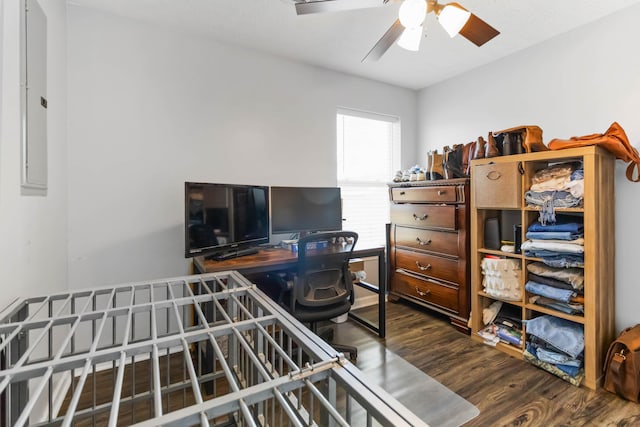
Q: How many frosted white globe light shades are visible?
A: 3